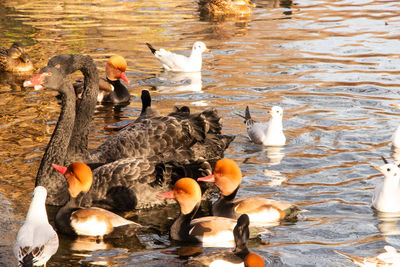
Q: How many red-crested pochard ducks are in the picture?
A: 5